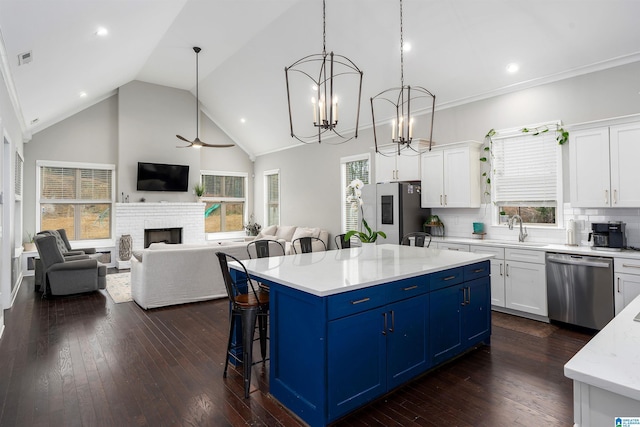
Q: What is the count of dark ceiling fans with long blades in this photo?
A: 1